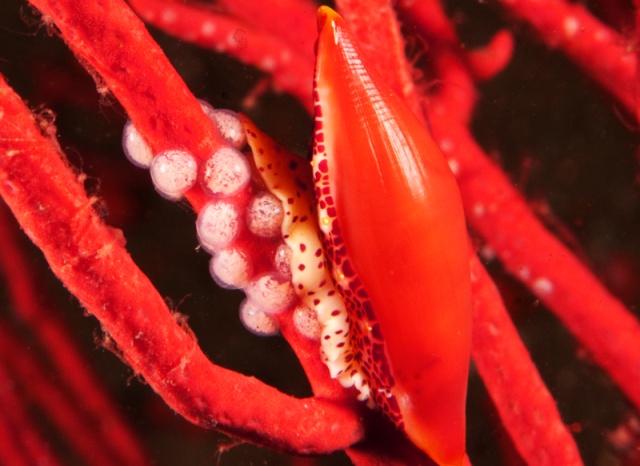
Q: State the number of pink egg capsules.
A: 12